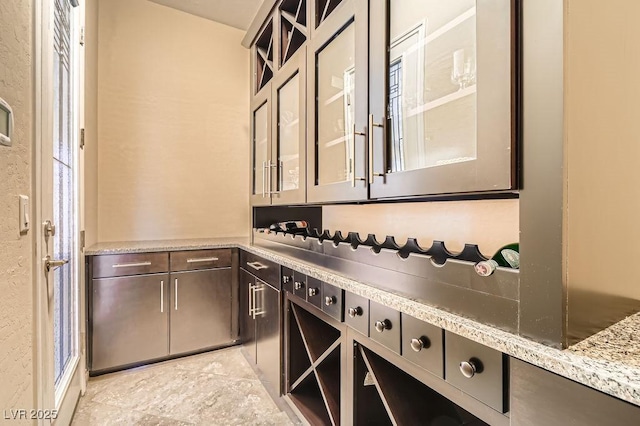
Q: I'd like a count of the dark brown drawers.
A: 11